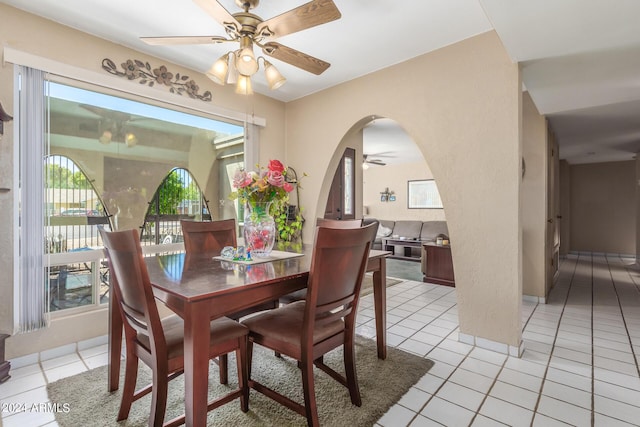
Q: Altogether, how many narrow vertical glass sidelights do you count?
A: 1